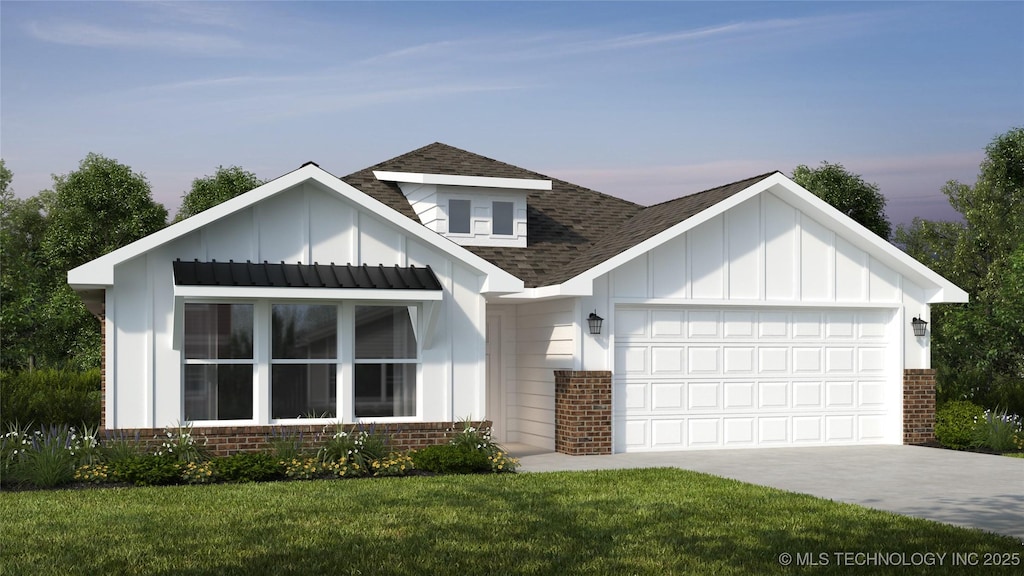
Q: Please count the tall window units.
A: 3